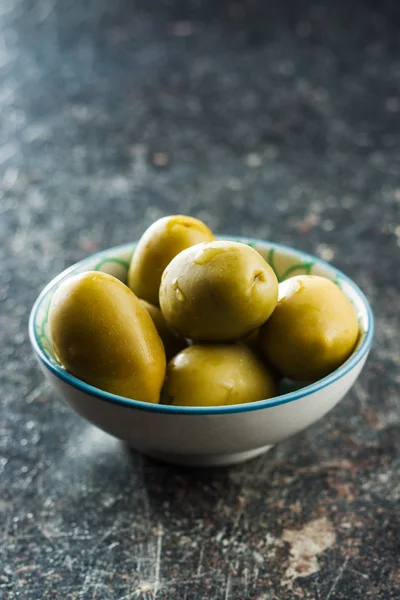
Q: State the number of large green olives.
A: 6